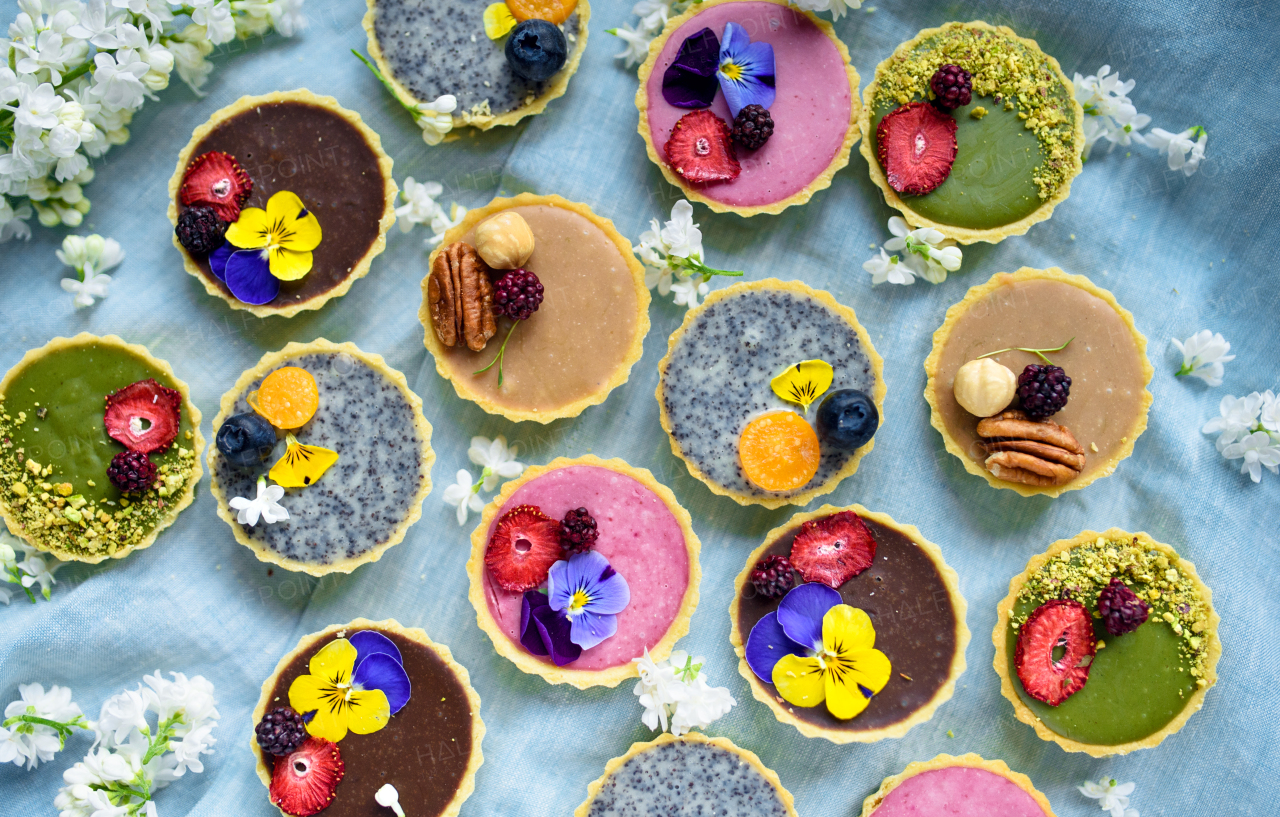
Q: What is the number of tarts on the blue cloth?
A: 15